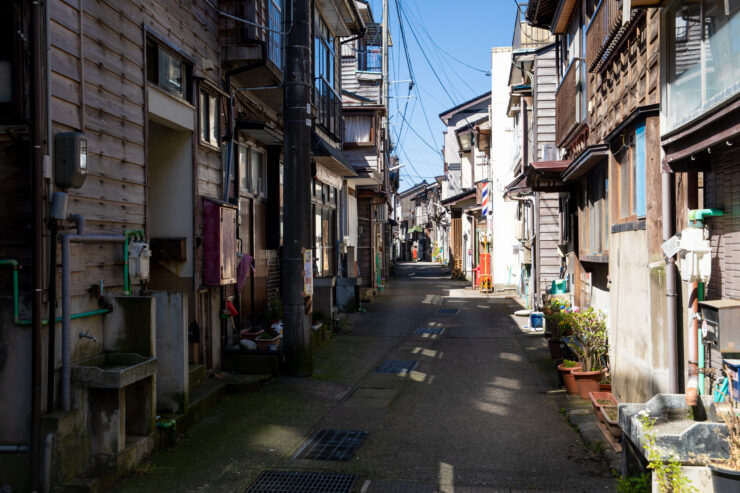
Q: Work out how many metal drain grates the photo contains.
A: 5